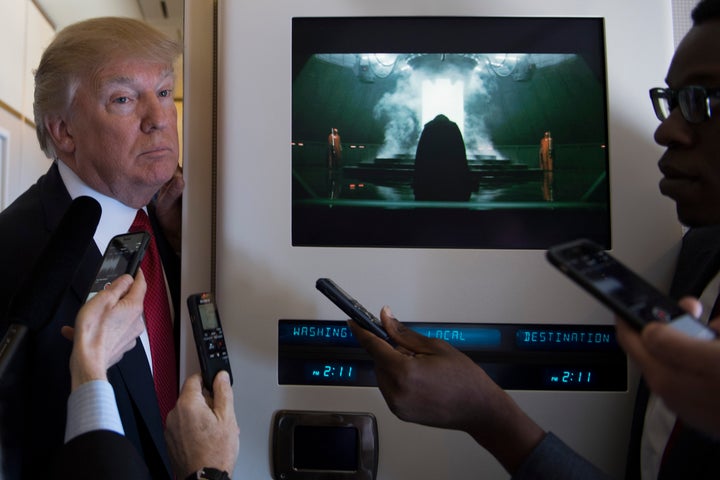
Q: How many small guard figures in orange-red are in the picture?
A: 2